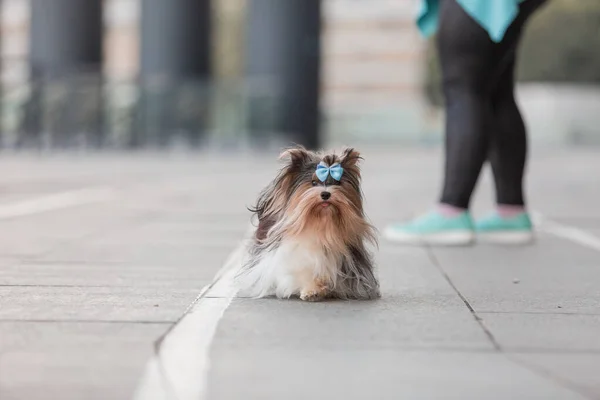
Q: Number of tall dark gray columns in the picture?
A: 3